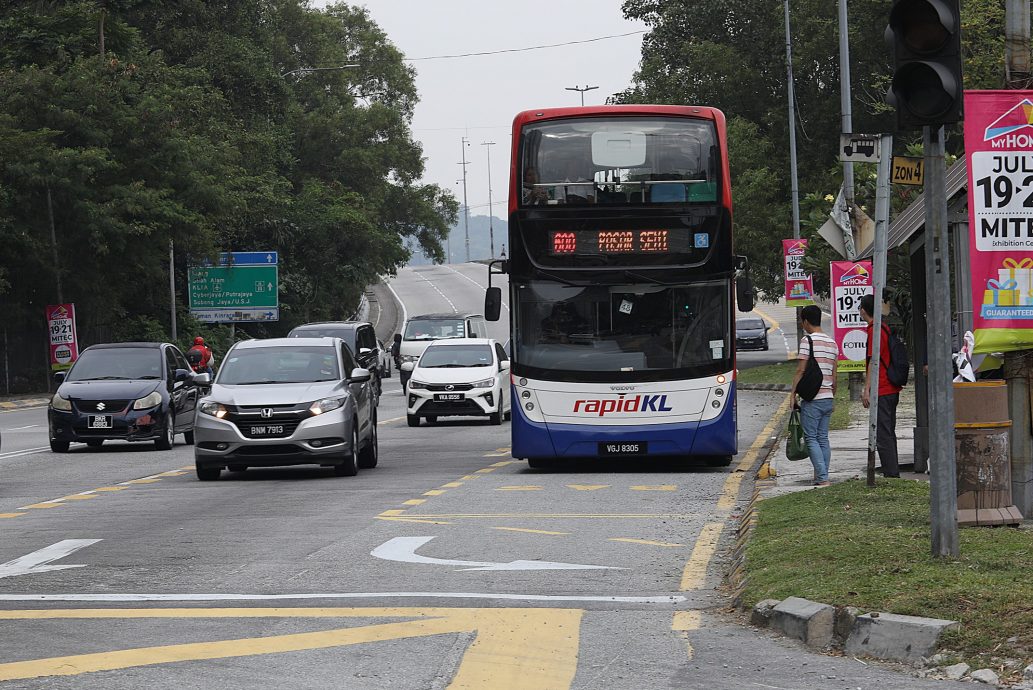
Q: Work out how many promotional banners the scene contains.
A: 4